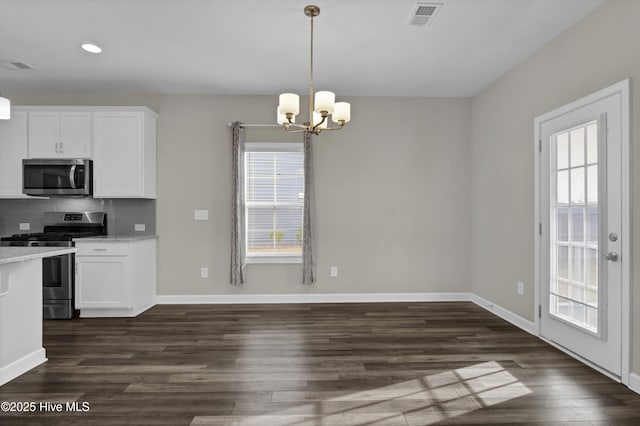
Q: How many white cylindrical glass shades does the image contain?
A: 5